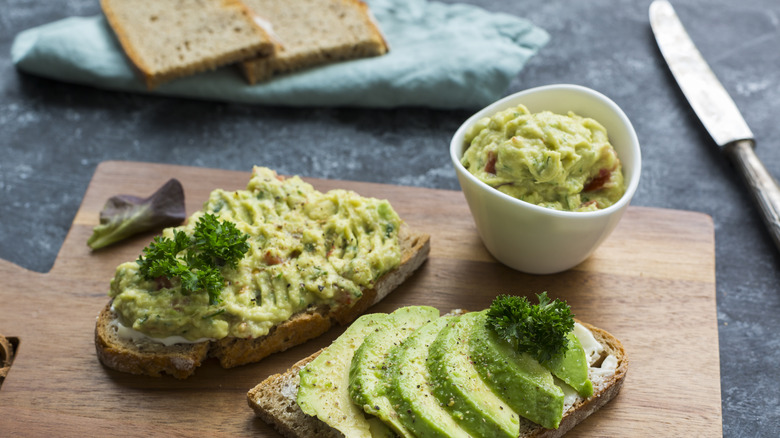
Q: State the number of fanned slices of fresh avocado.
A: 6